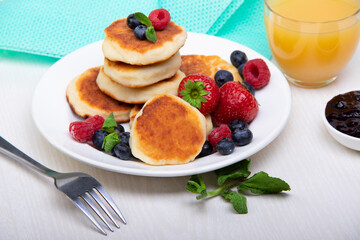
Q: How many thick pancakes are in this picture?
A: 7